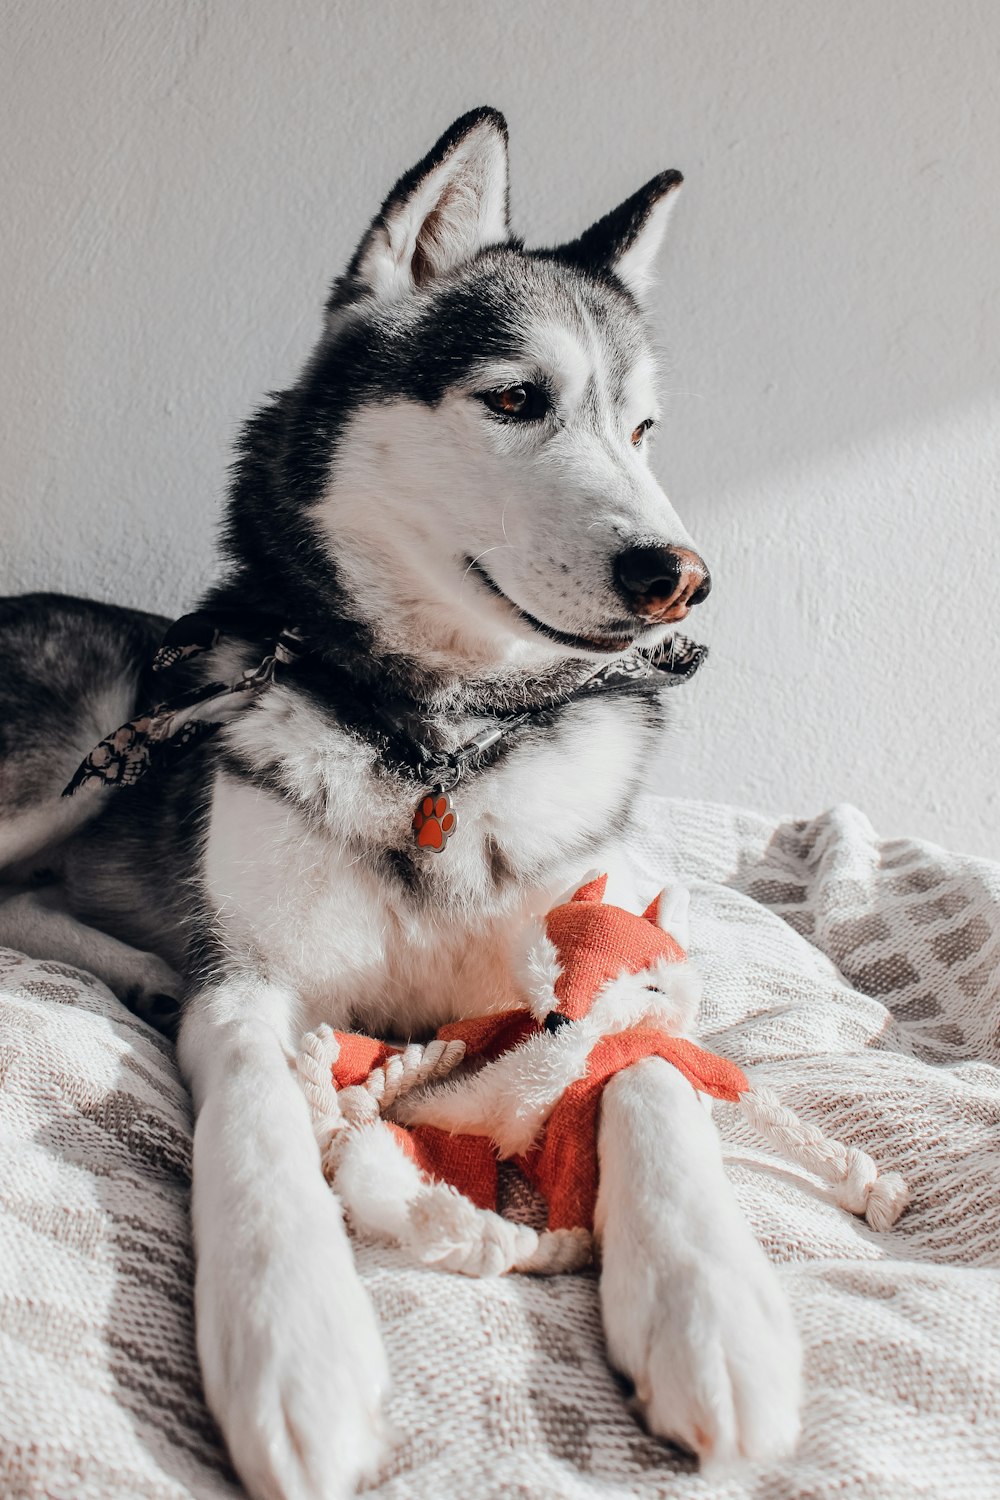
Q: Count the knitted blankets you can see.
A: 1